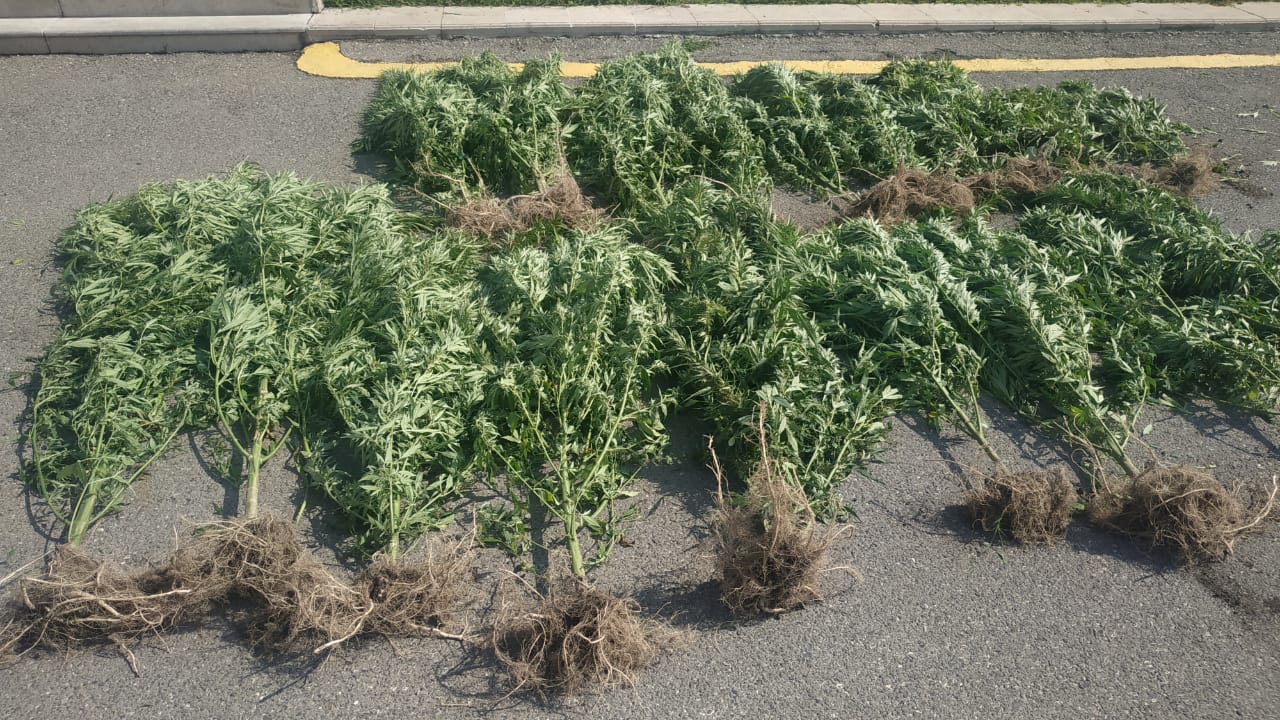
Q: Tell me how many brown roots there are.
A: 12